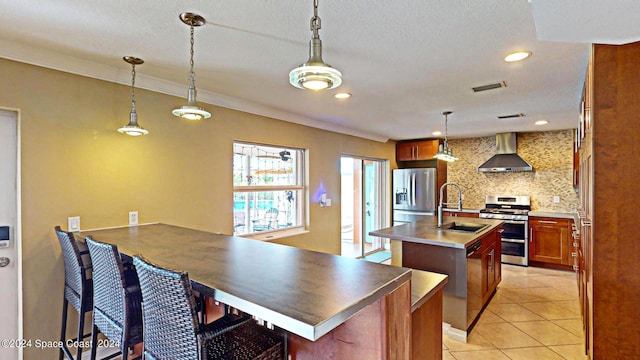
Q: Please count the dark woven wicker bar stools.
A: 3